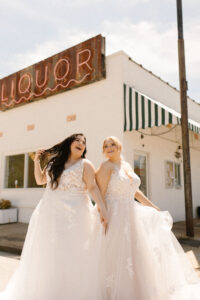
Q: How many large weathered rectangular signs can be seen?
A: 1